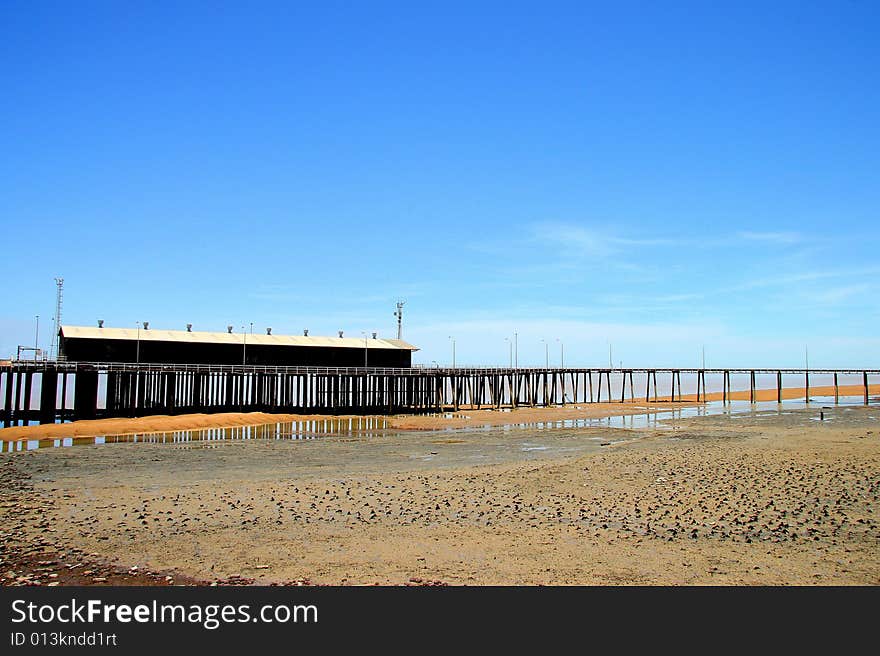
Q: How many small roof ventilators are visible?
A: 8